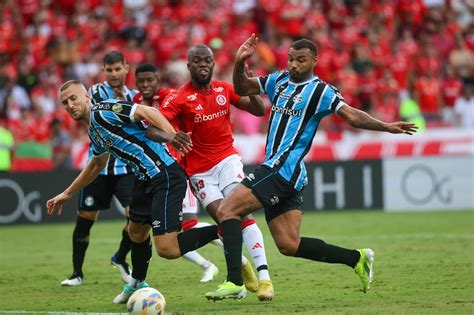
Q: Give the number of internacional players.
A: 2